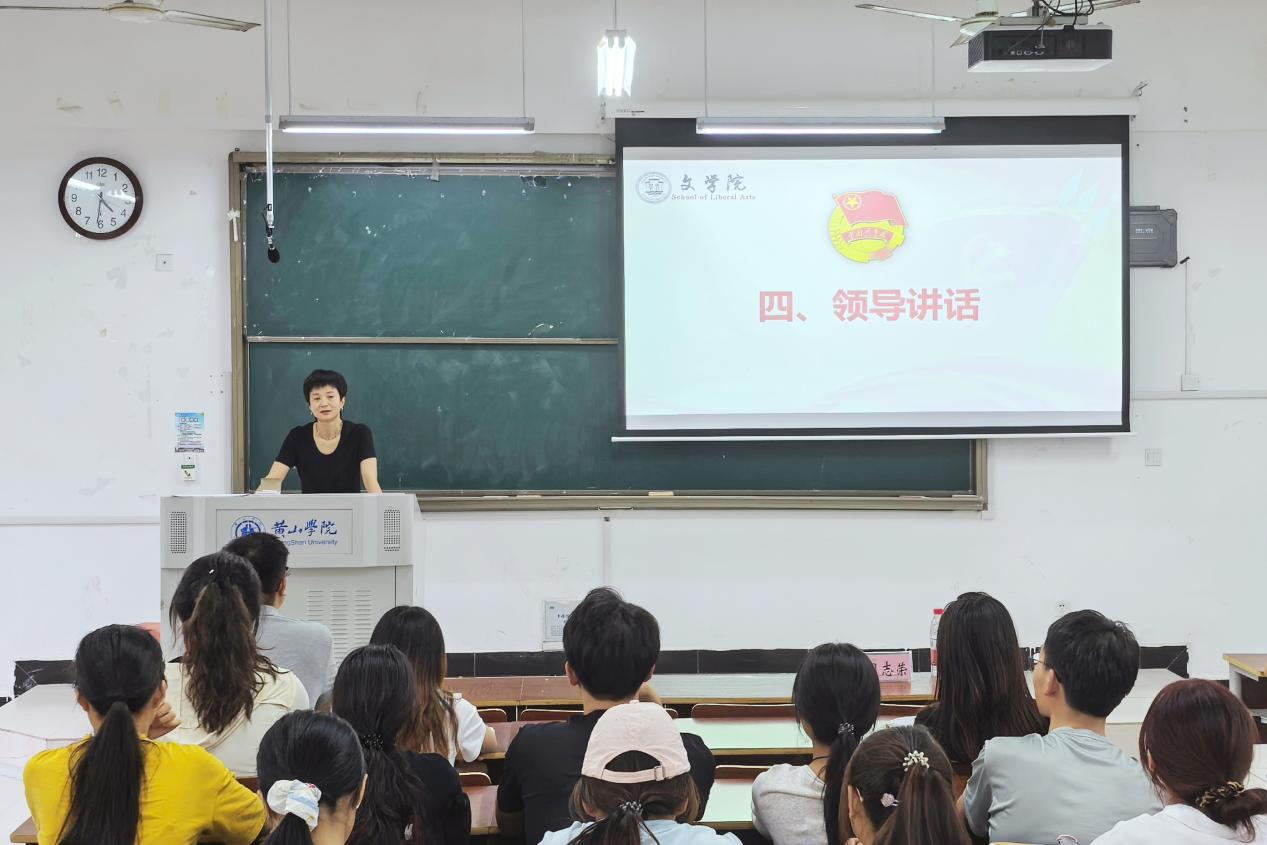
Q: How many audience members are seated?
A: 13